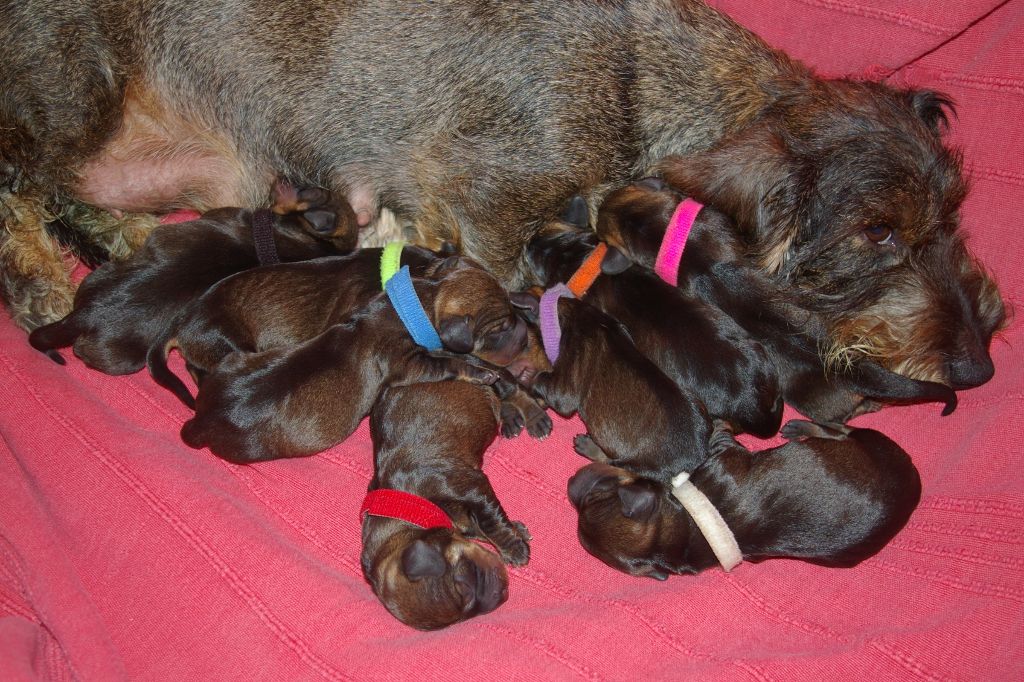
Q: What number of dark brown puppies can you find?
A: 8